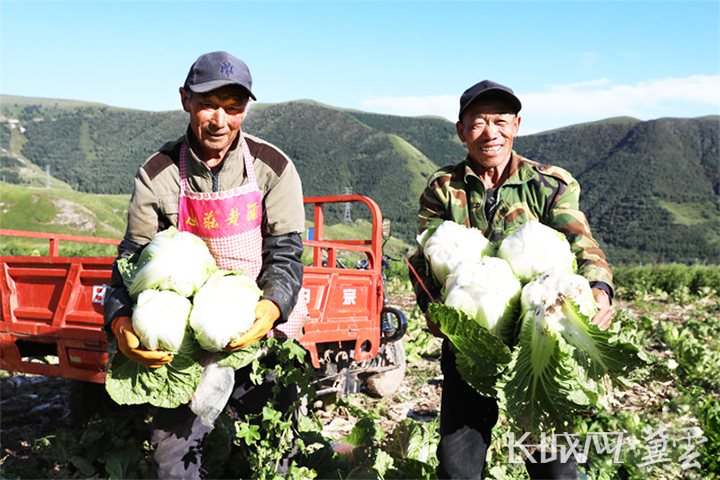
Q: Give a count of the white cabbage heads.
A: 7